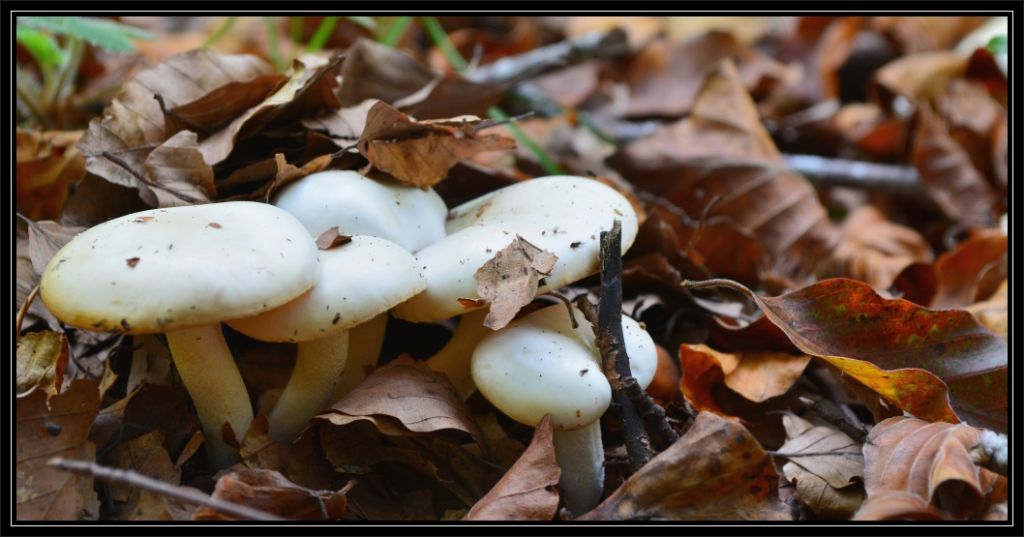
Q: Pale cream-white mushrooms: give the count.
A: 6